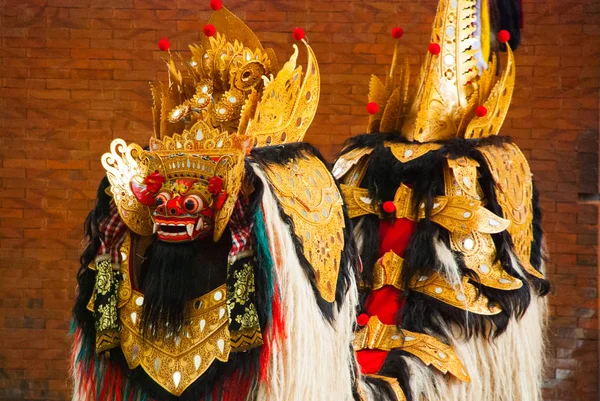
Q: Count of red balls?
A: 11